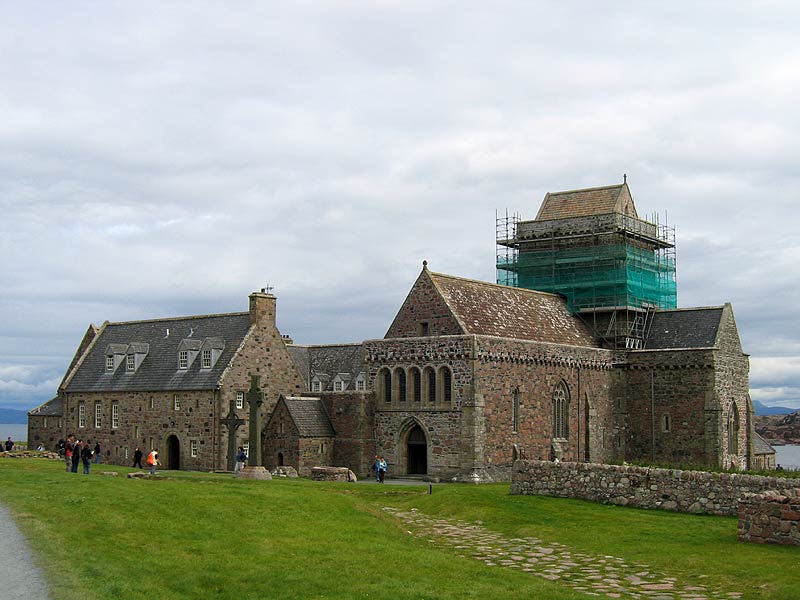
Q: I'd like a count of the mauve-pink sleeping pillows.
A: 0